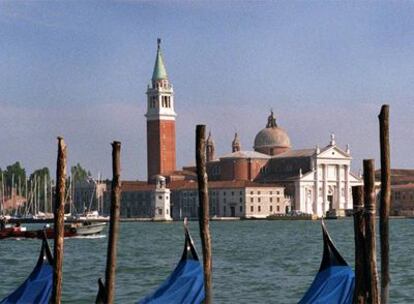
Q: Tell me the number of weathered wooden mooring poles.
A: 6